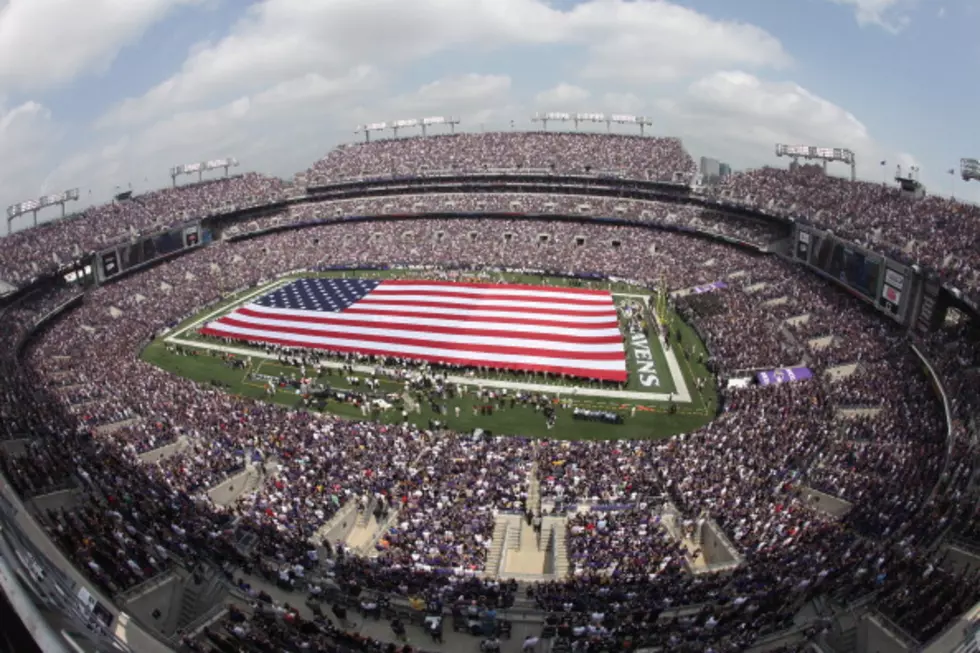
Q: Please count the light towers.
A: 6